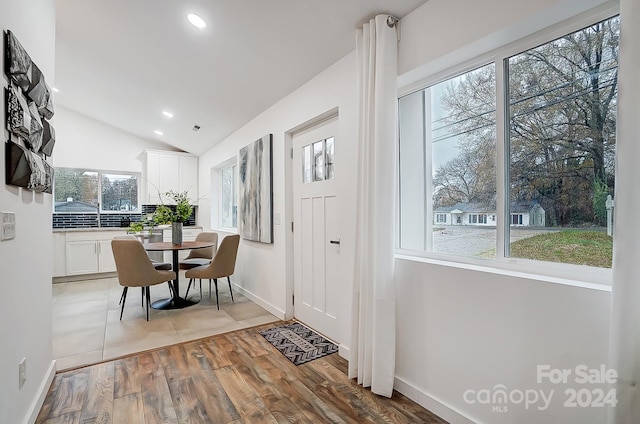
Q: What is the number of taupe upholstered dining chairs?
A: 4